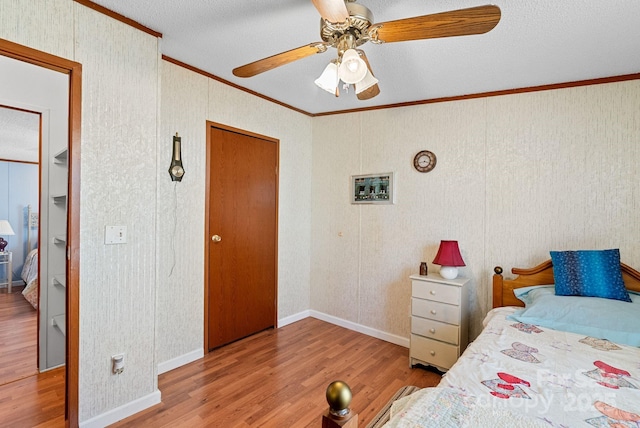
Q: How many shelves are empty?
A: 5